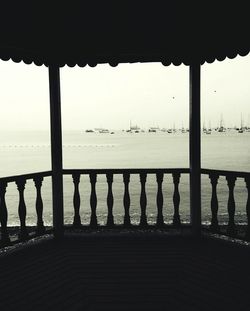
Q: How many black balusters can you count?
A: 13